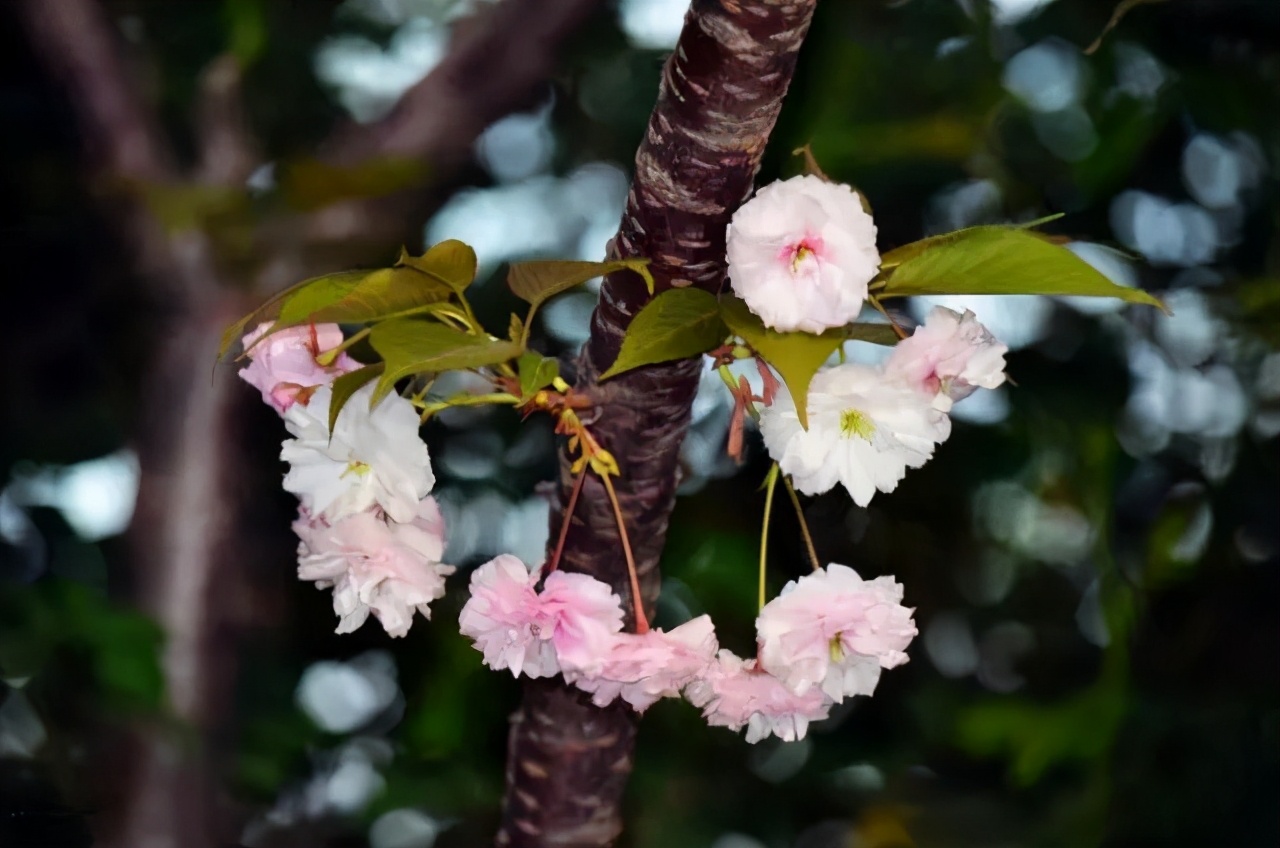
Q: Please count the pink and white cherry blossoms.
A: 10